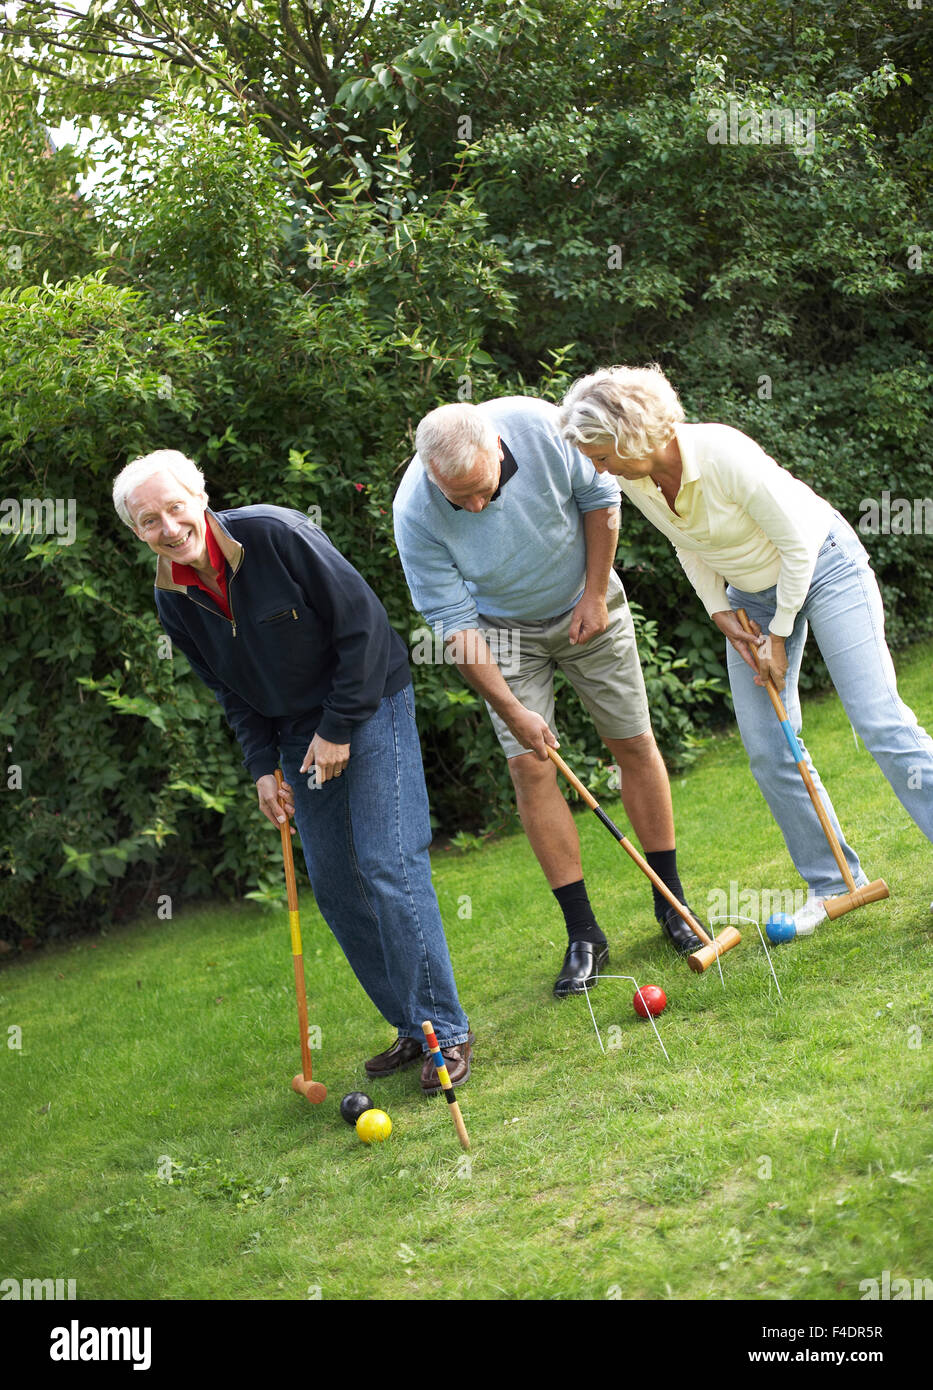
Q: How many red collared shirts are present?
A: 1